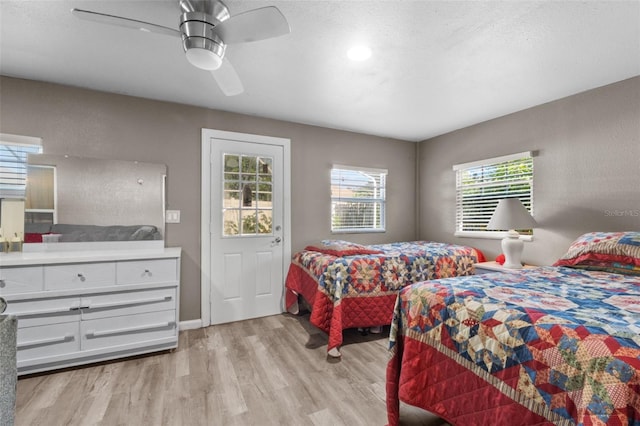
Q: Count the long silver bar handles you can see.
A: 4